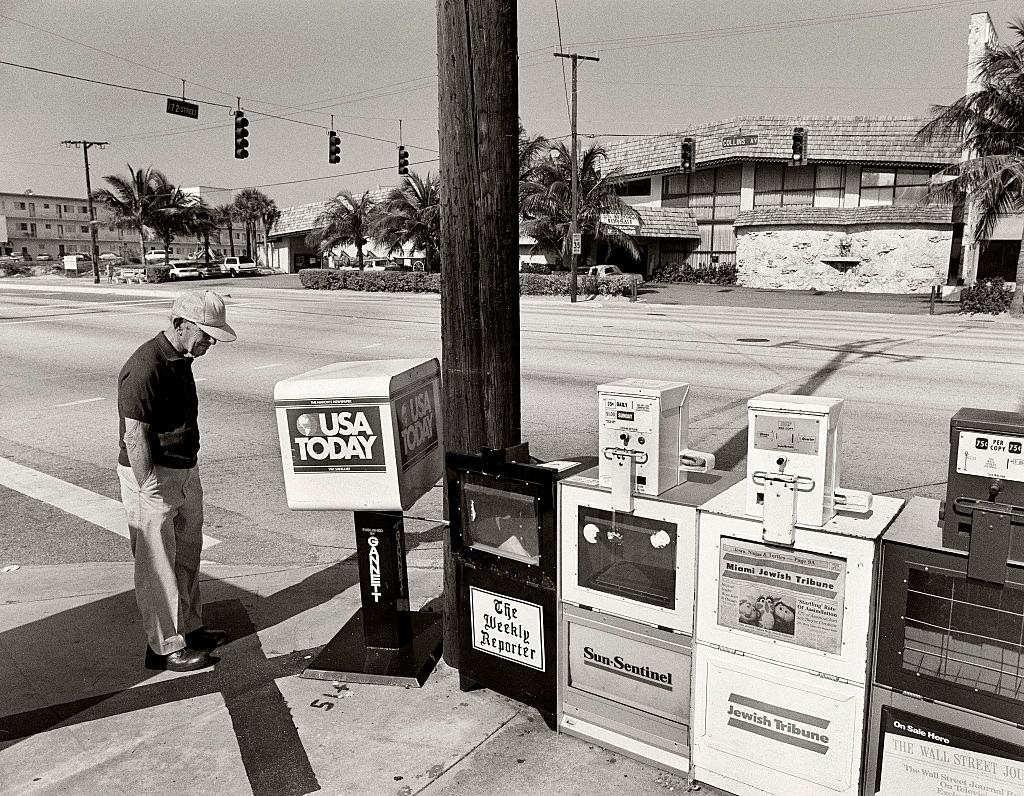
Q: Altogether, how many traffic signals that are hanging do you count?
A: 5